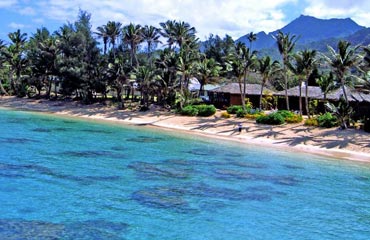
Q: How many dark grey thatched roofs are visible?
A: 3